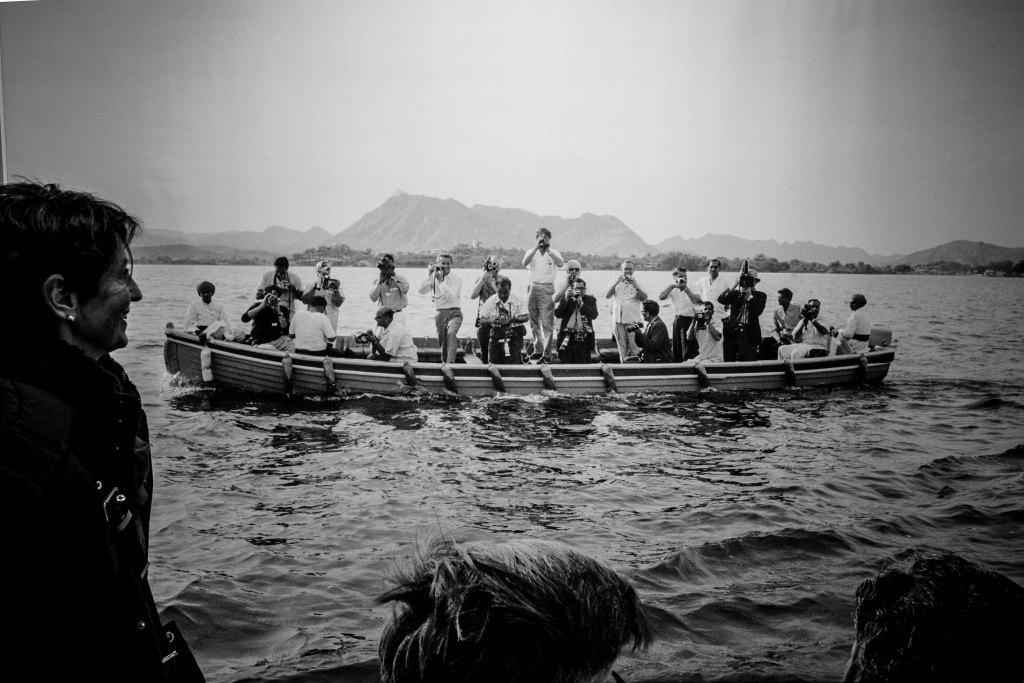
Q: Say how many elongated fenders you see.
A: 11